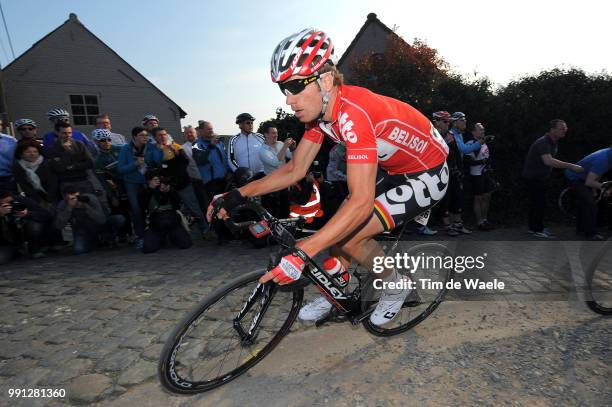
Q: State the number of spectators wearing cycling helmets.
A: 7